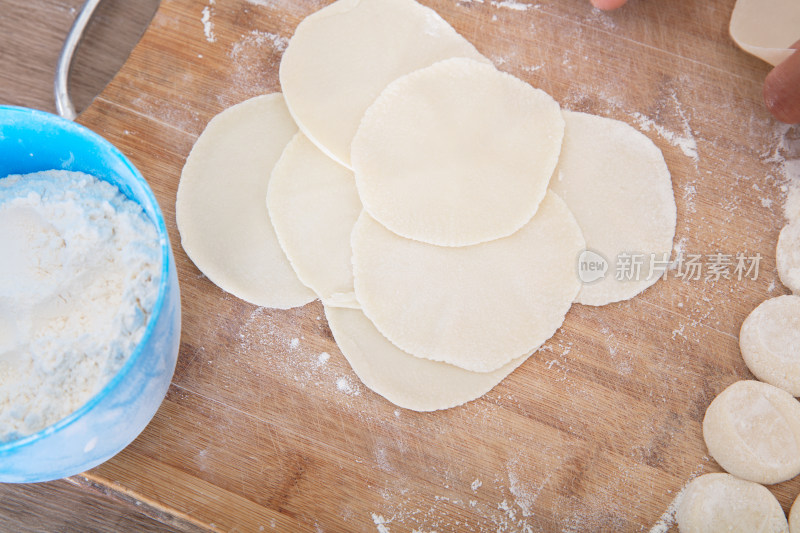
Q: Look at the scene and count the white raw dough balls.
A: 5